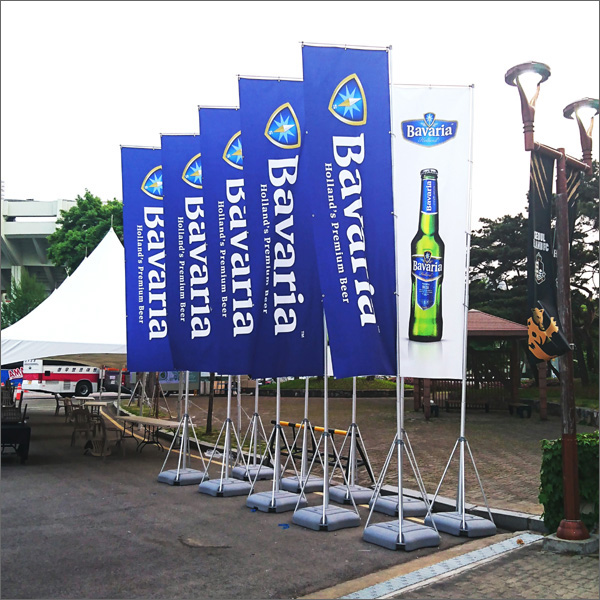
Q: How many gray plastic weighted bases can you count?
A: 10